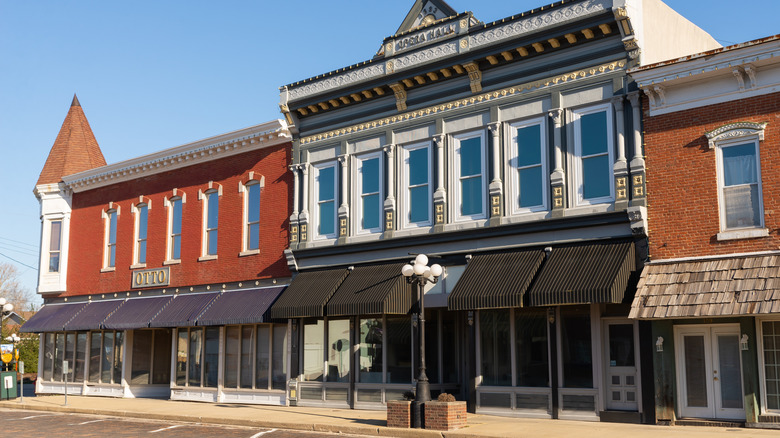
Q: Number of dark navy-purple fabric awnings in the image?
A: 5